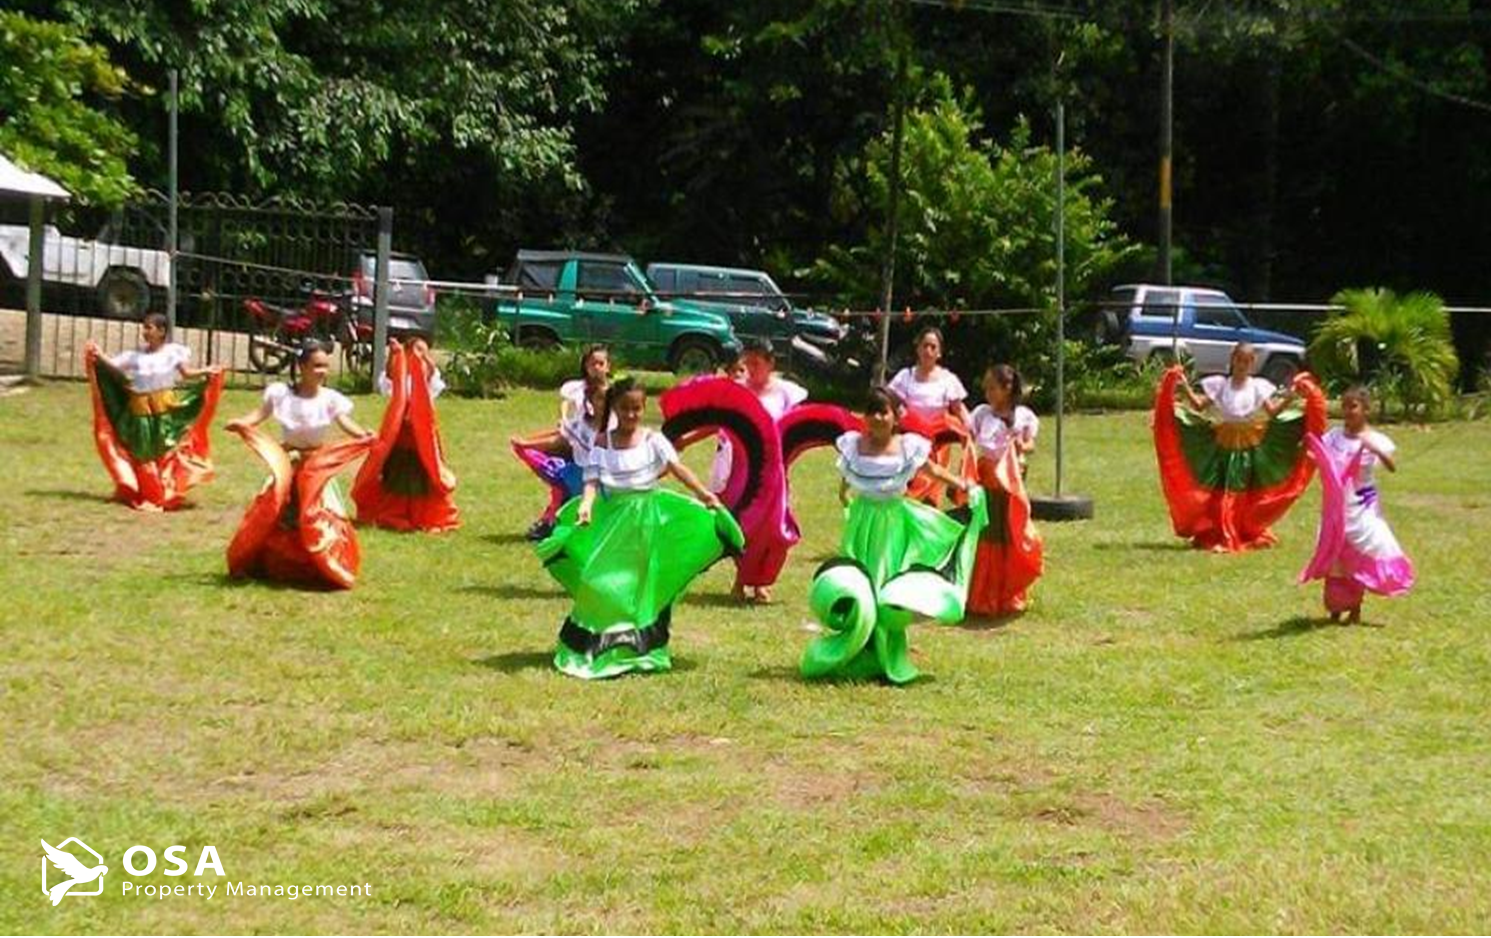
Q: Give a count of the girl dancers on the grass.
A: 13